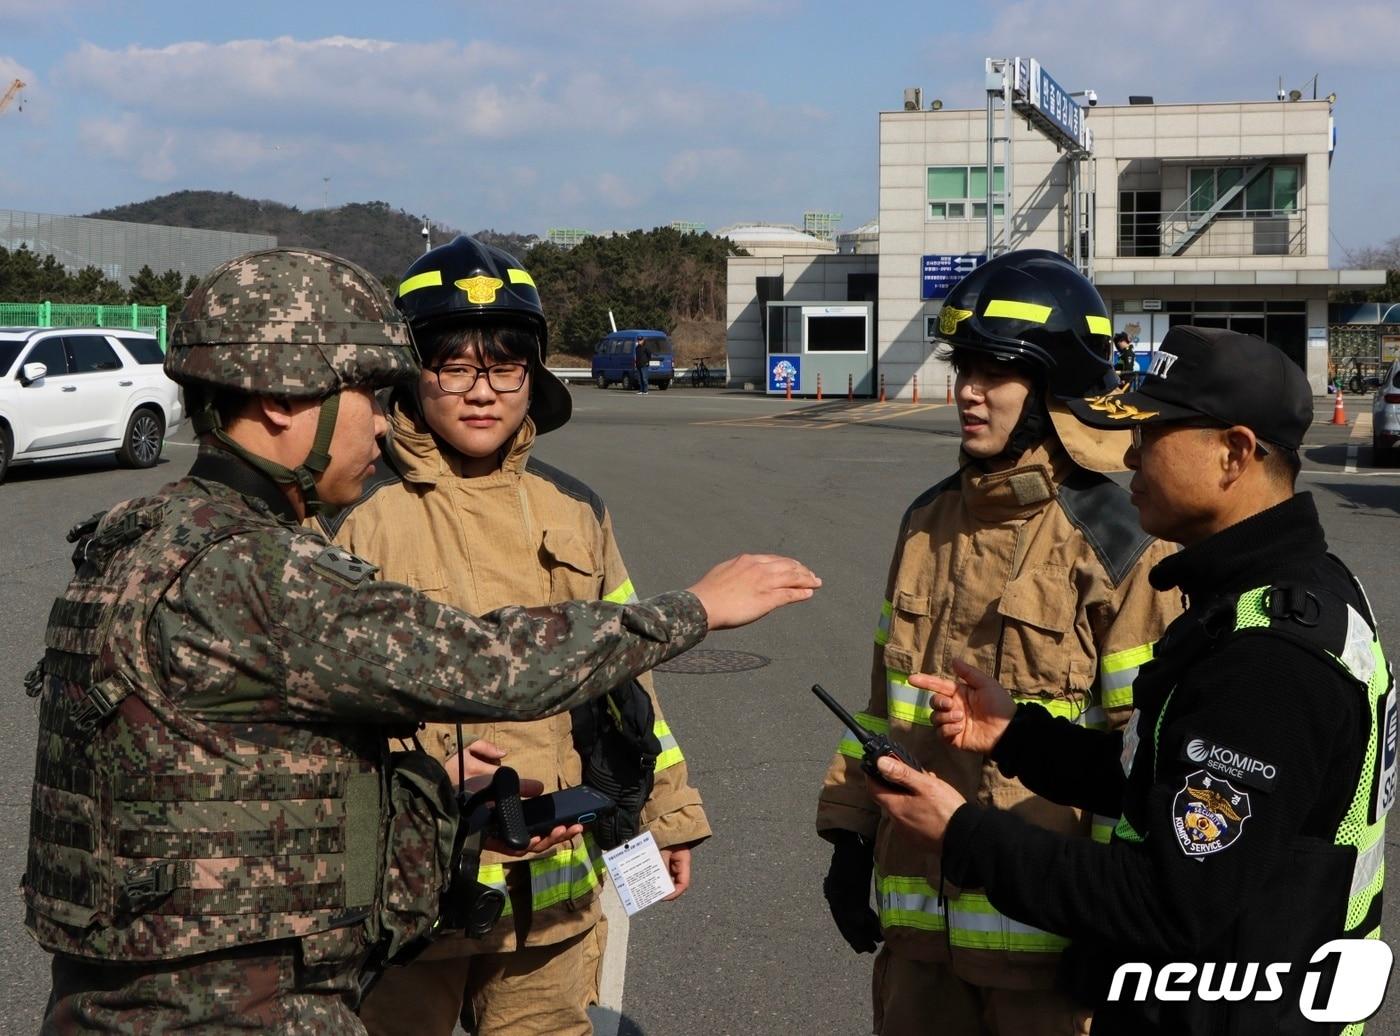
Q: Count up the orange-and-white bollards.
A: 6